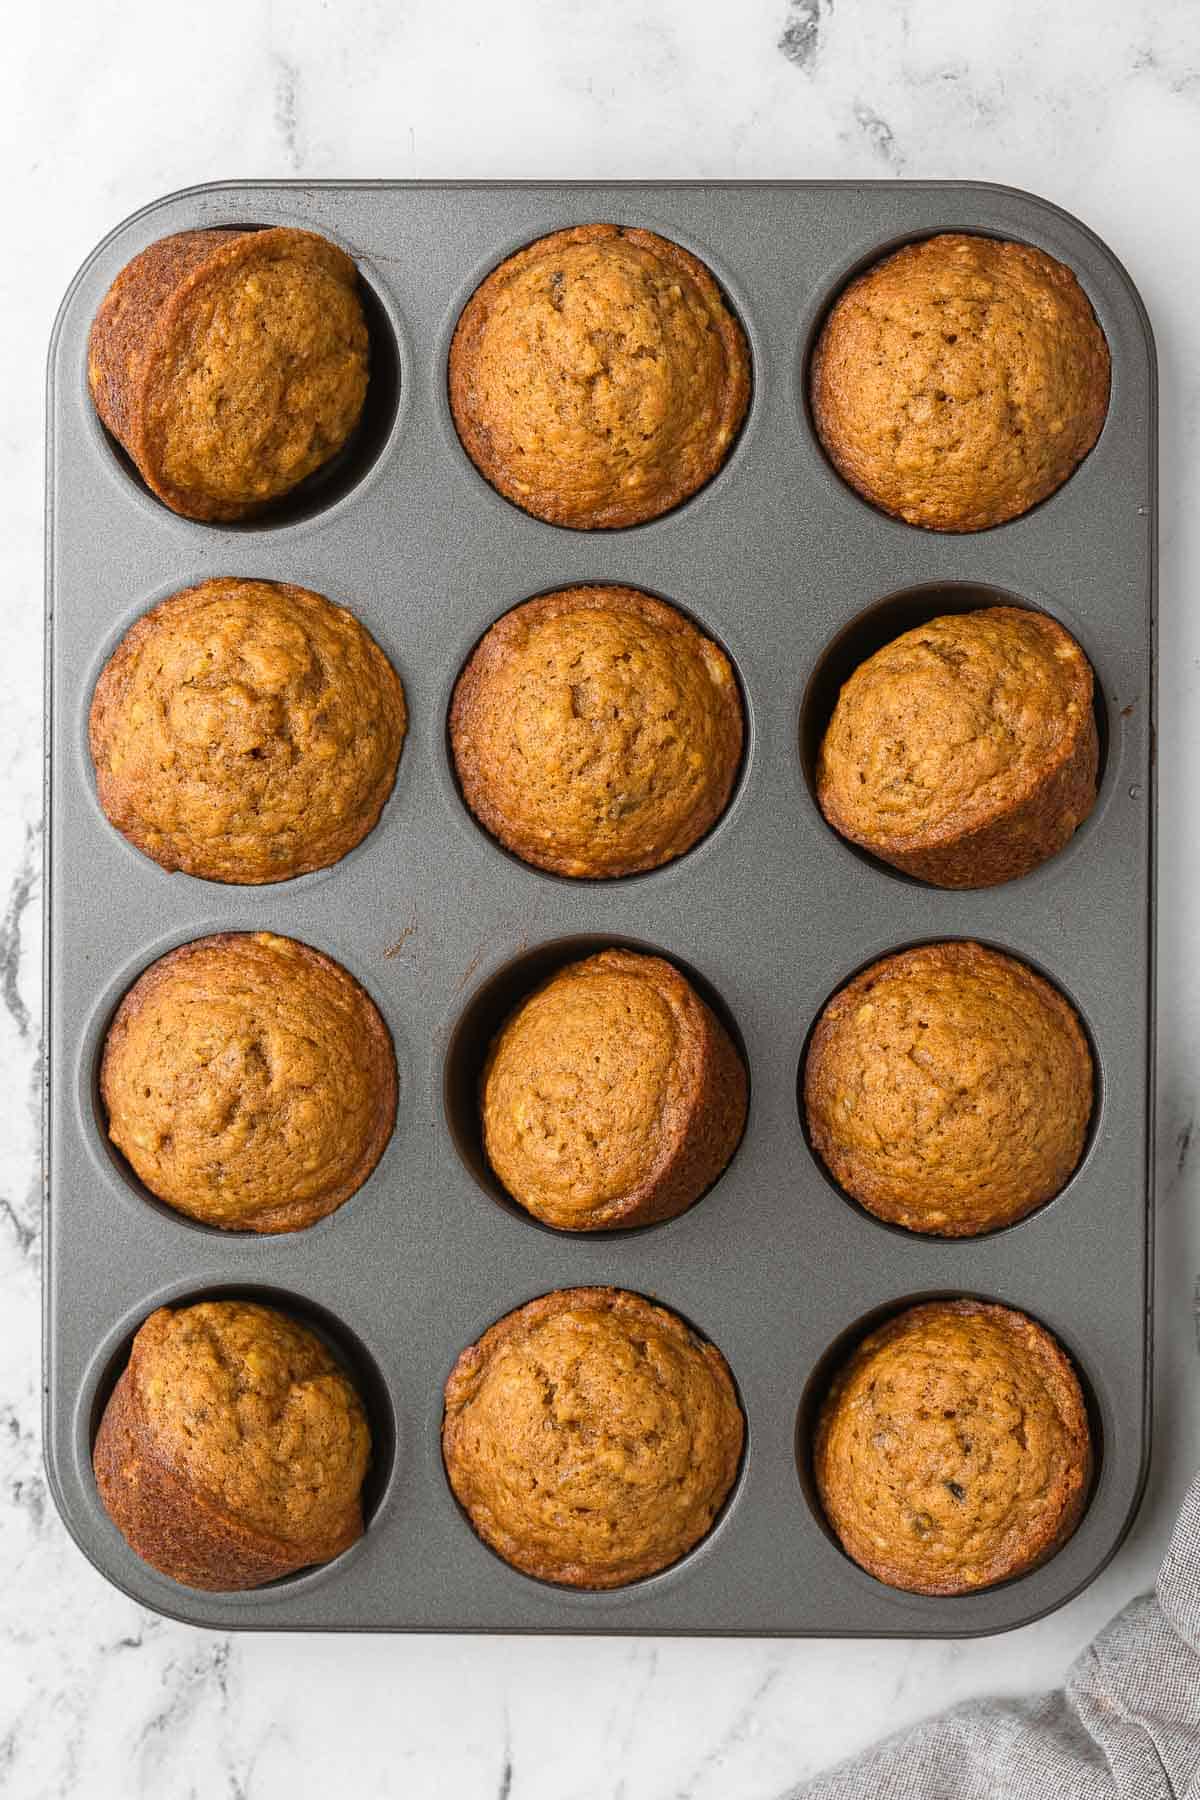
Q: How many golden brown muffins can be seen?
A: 12